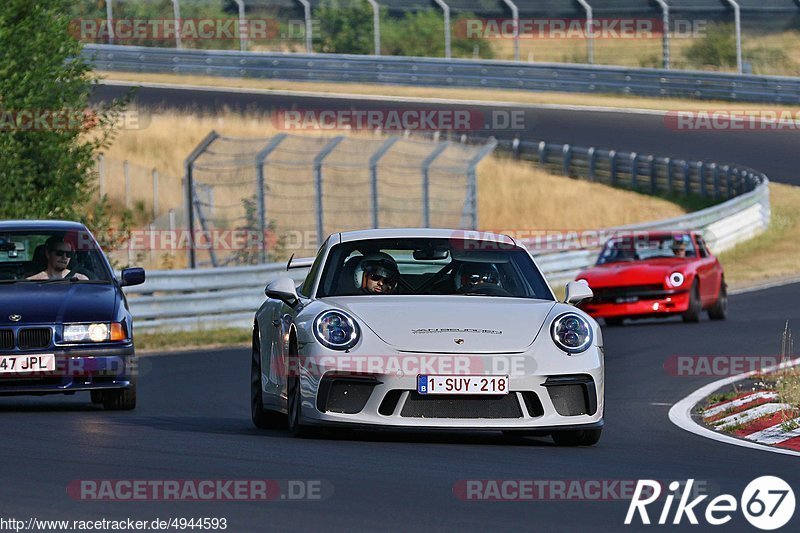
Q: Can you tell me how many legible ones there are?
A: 2